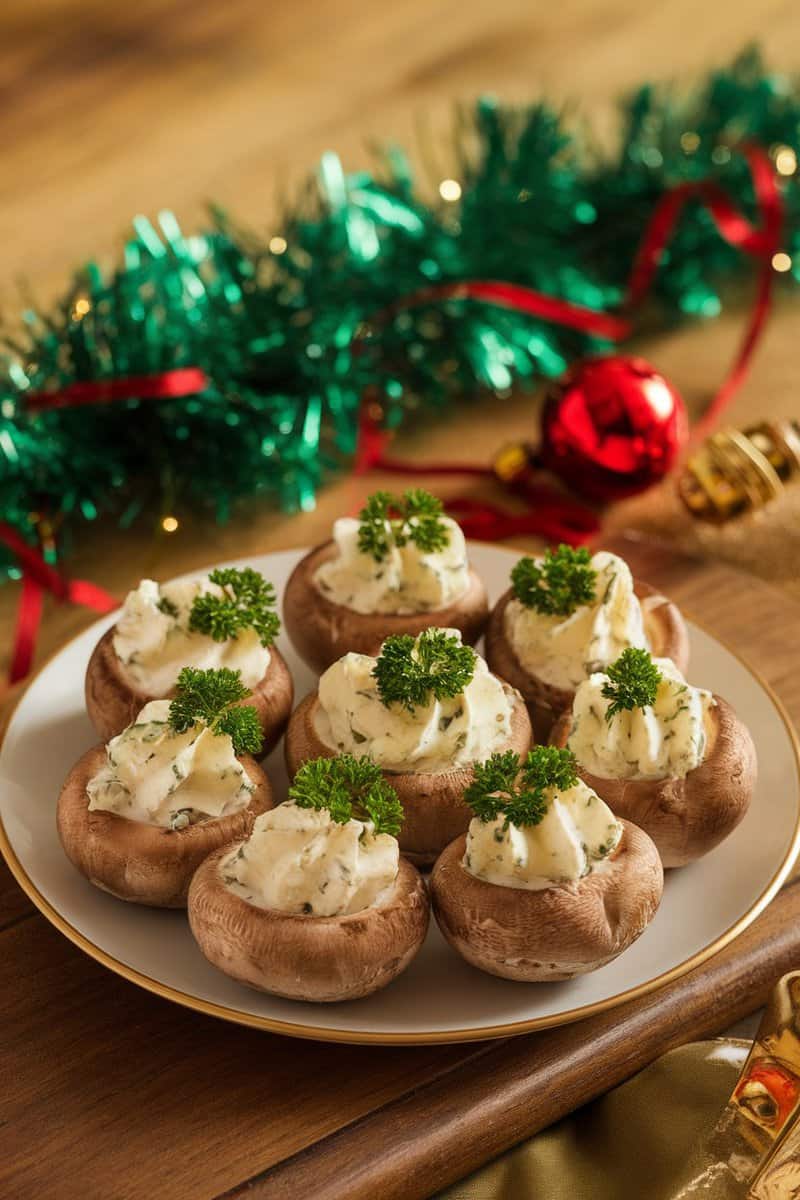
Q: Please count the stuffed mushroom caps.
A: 8